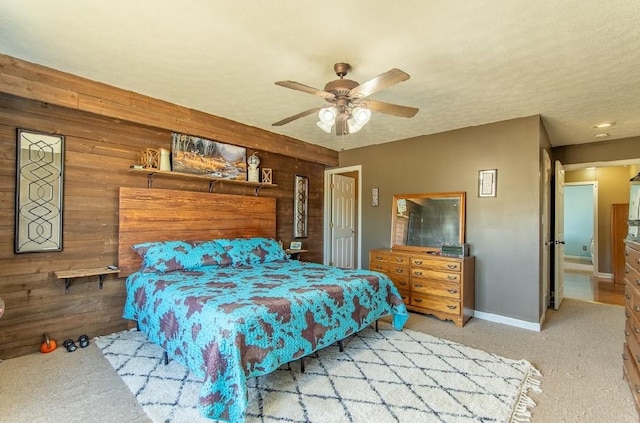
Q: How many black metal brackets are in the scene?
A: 5